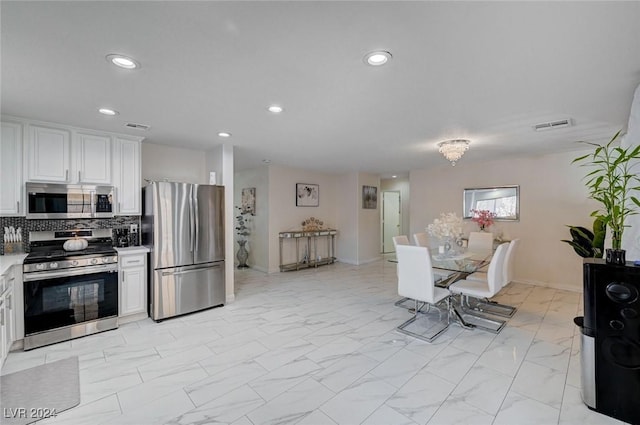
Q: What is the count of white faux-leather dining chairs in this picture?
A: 6